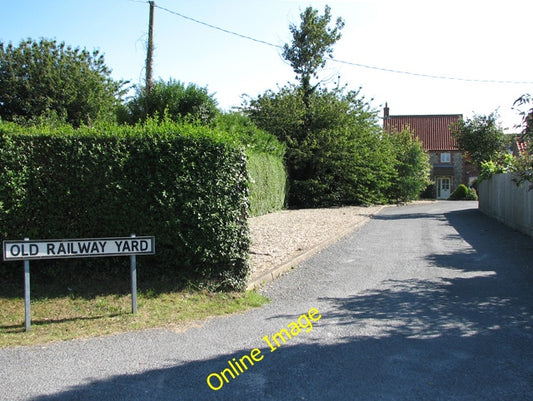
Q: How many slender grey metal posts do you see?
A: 2